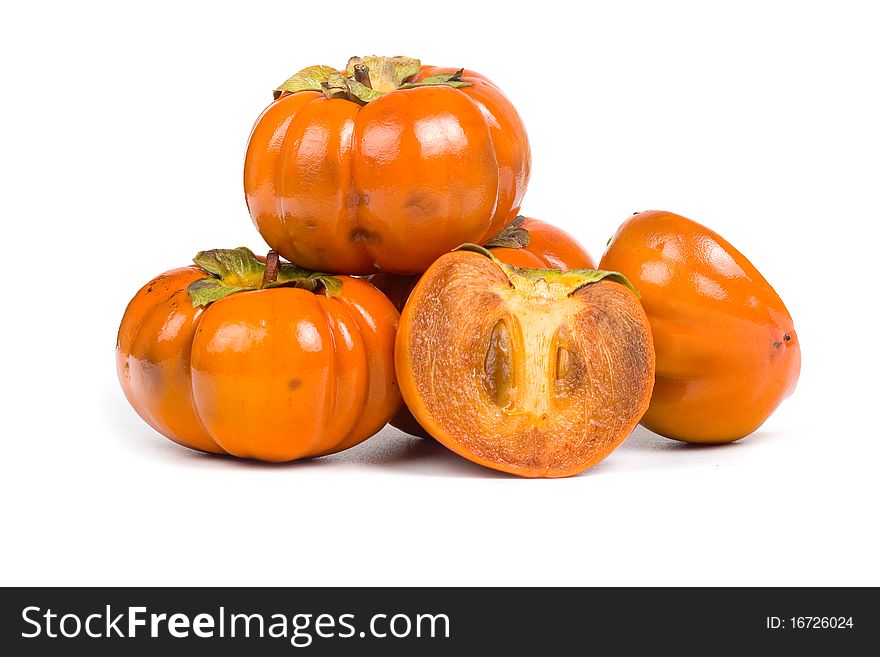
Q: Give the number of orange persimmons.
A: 5